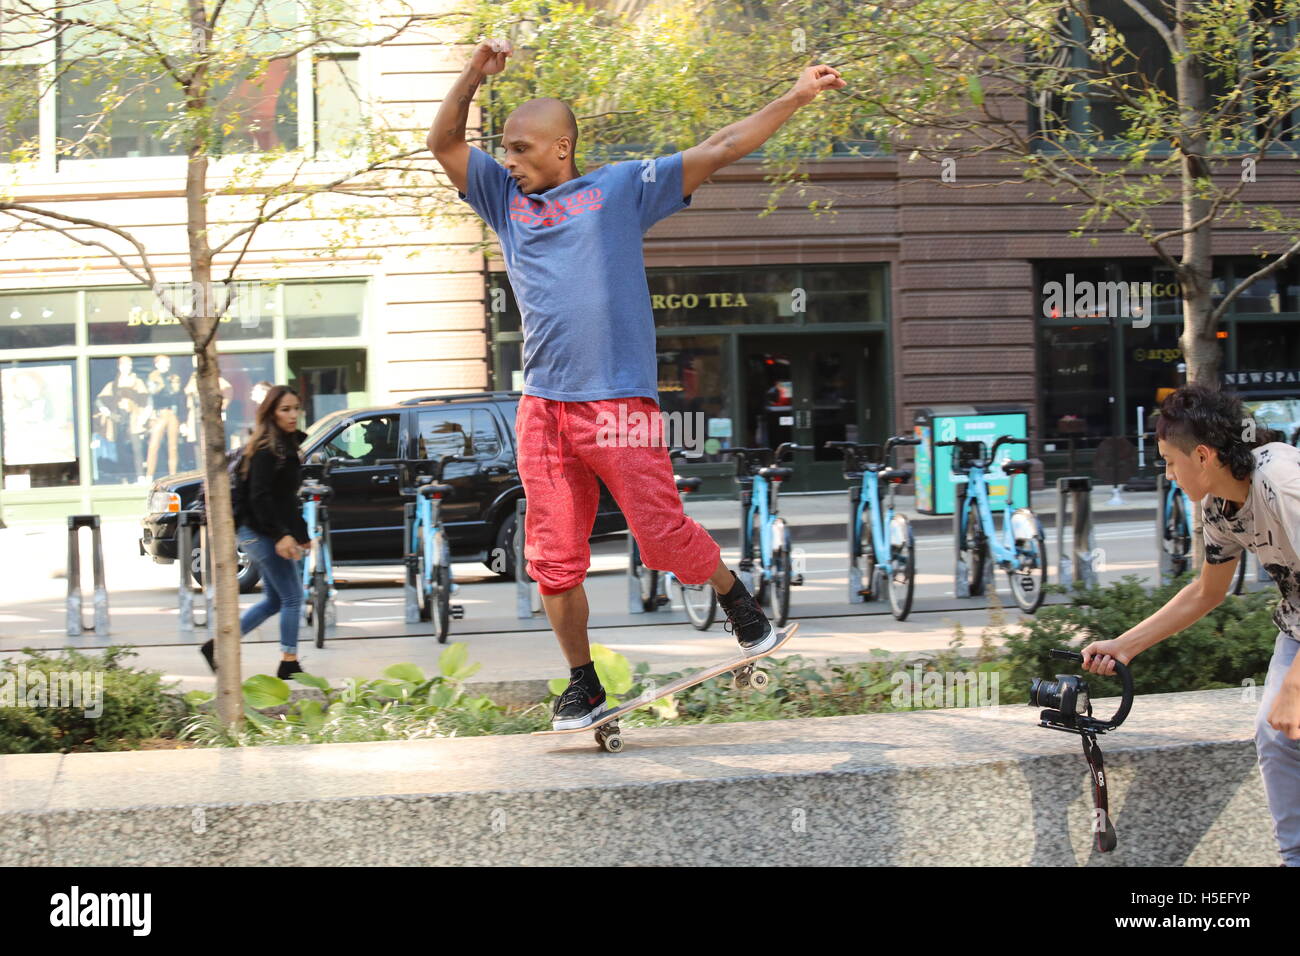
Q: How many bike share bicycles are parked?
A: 7